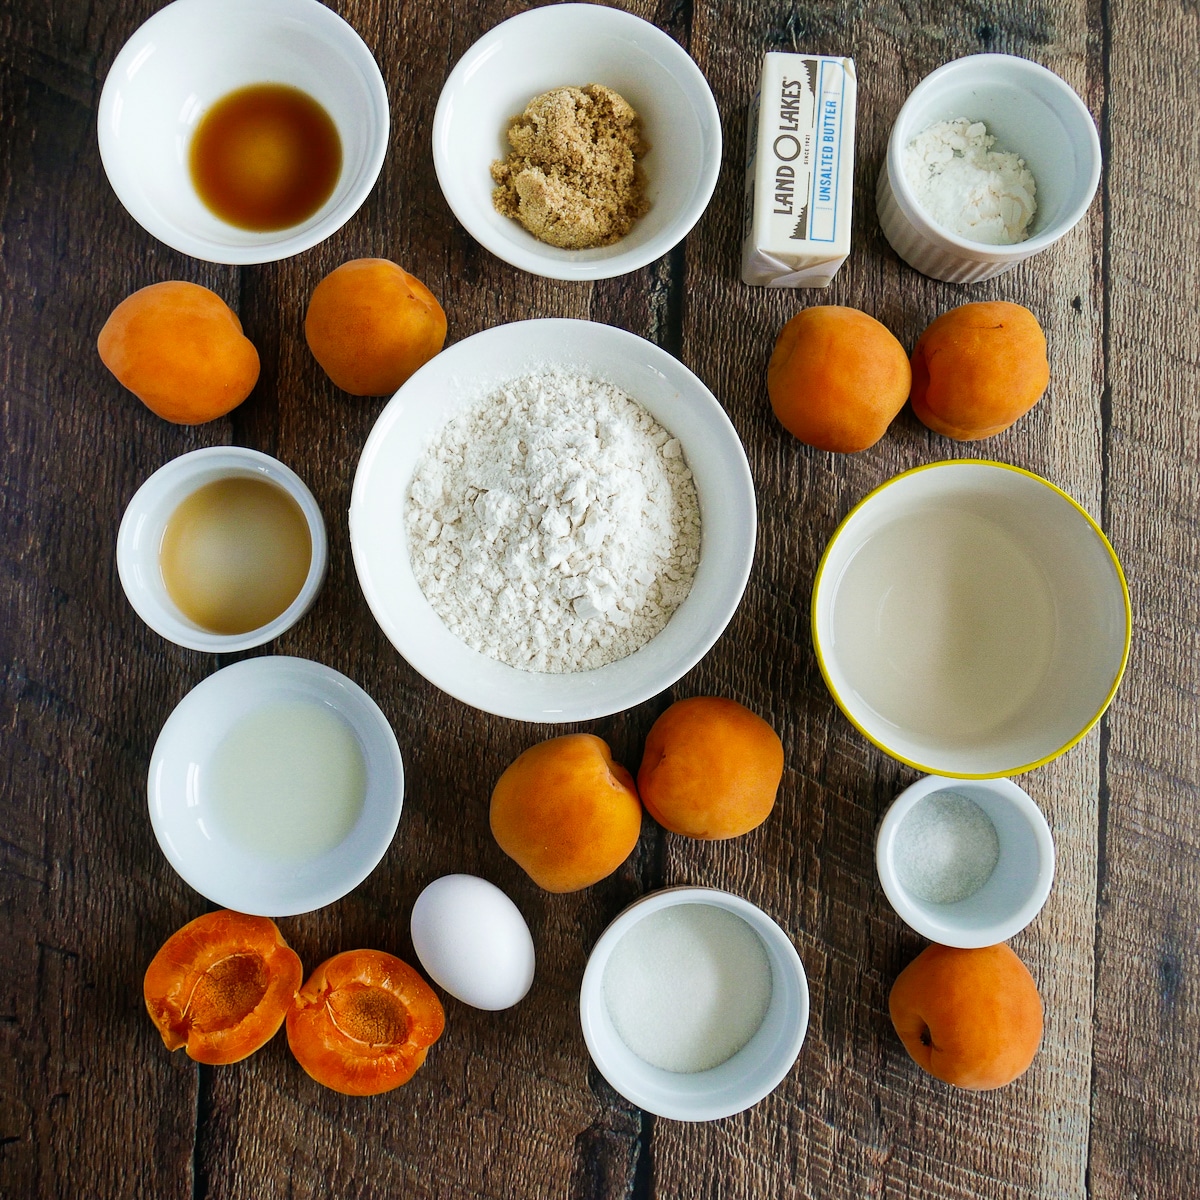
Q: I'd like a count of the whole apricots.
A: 7